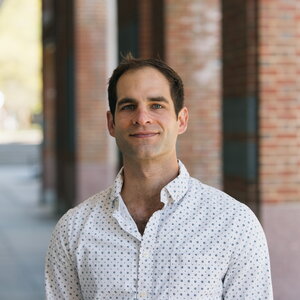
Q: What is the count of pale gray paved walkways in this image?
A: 1